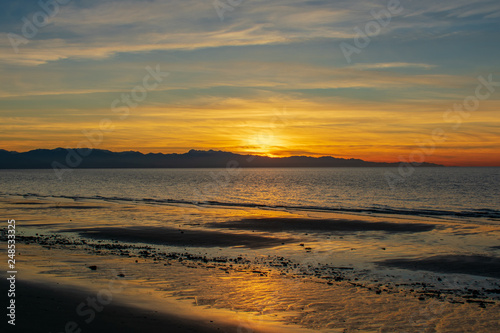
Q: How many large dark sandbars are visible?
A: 3